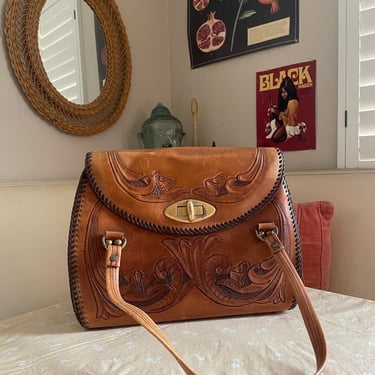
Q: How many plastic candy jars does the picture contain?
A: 0